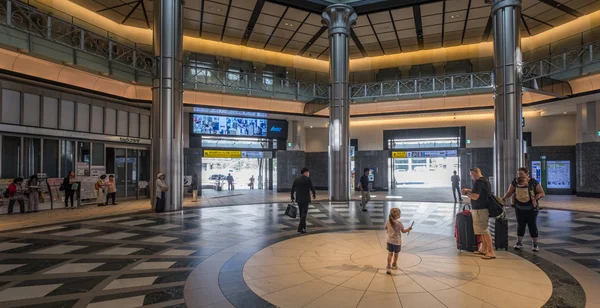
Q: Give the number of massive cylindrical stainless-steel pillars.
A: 3